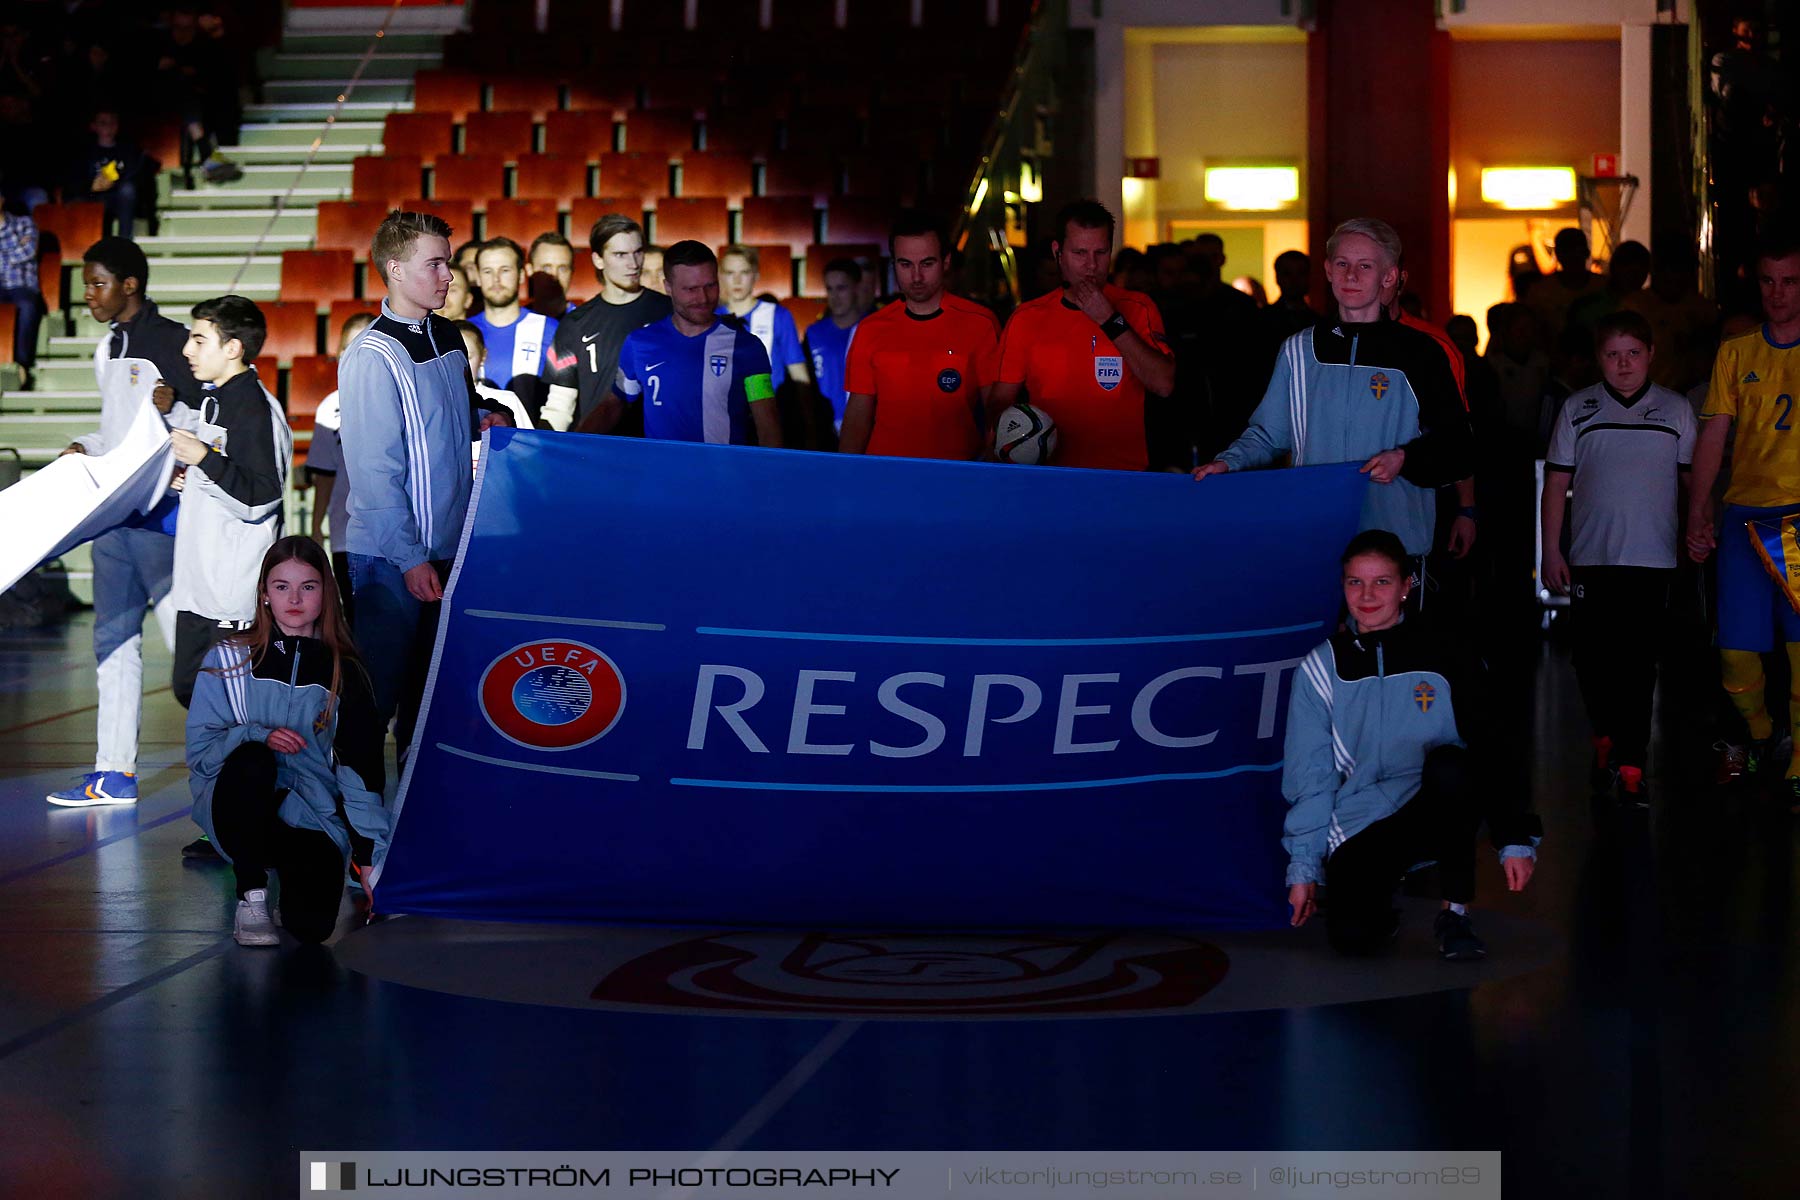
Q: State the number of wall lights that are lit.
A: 2